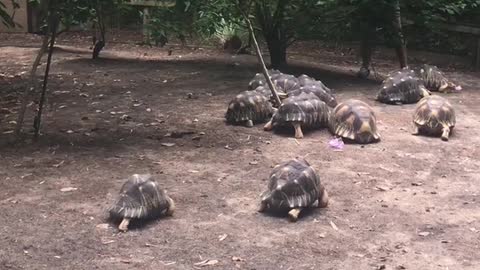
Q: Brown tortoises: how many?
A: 2